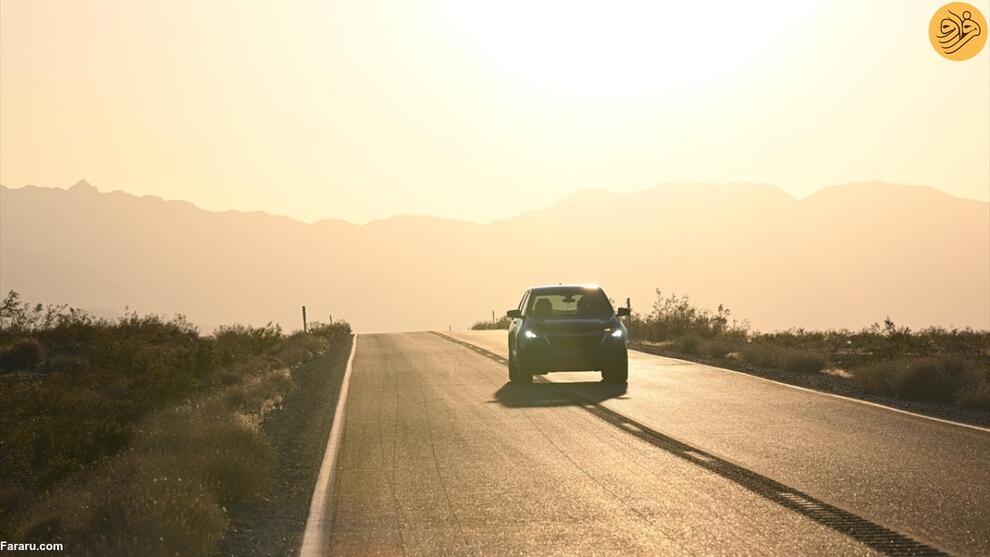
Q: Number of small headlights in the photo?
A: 2